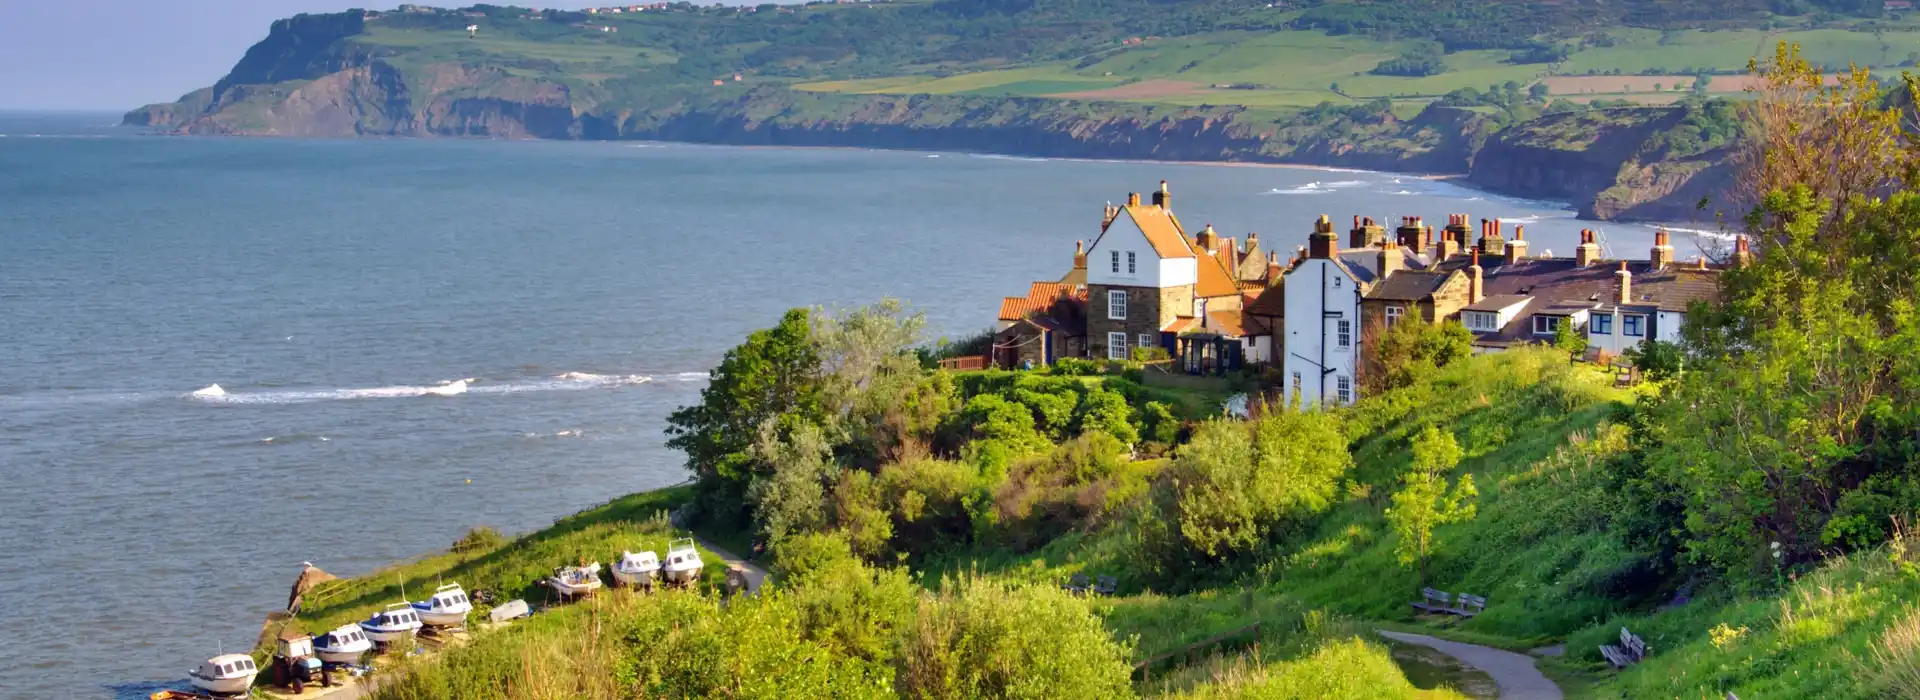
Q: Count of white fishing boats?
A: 7